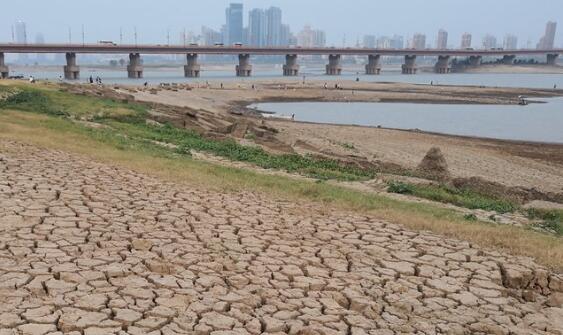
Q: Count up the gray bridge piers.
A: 13